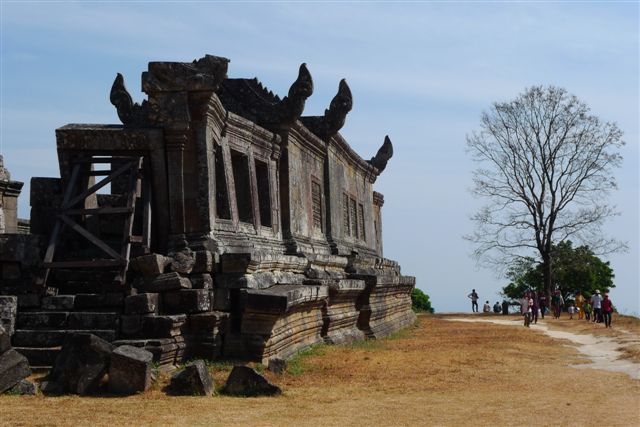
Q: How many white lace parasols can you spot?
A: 0